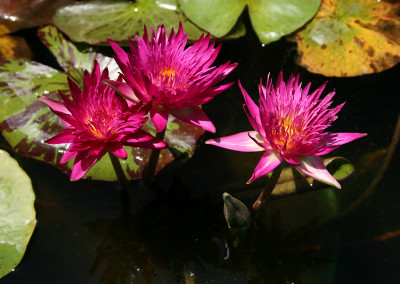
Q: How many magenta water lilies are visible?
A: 3